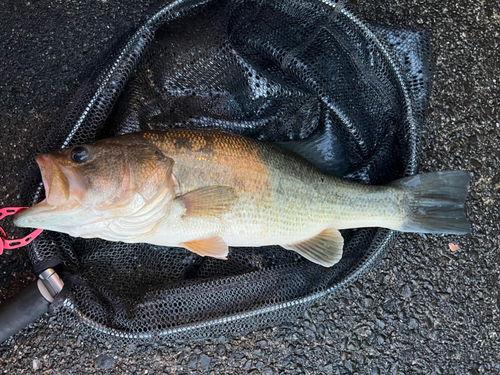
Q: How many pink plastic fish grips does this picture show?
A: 1